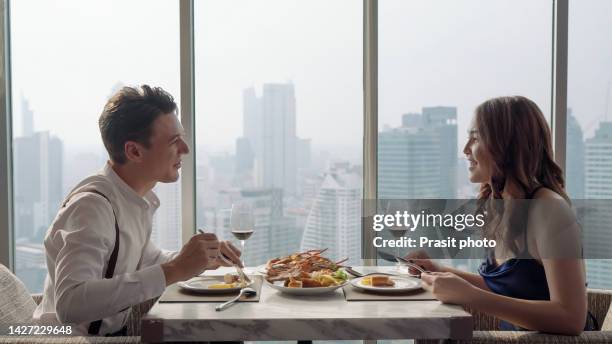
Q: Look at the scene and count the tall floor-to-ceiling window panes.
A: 4